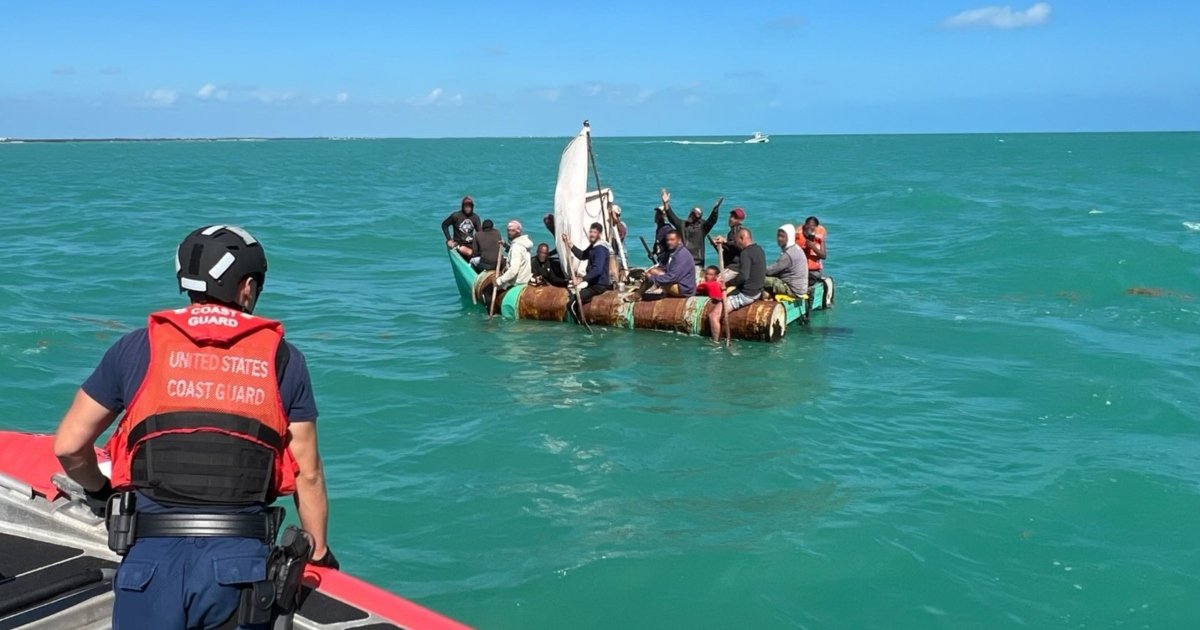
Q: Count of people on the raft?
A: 15